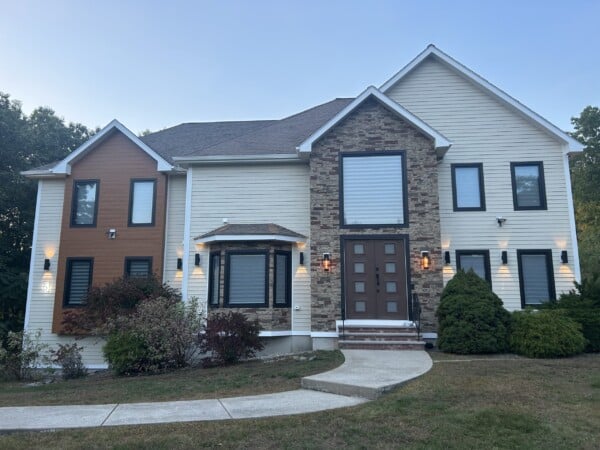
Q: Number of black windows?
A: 12